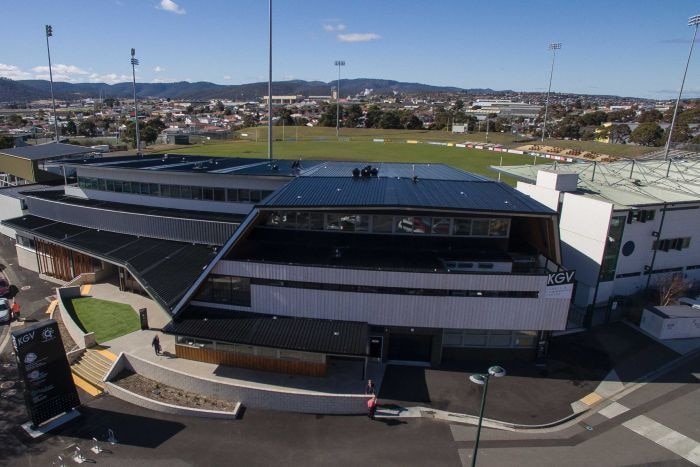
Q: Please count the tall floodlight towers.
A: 6